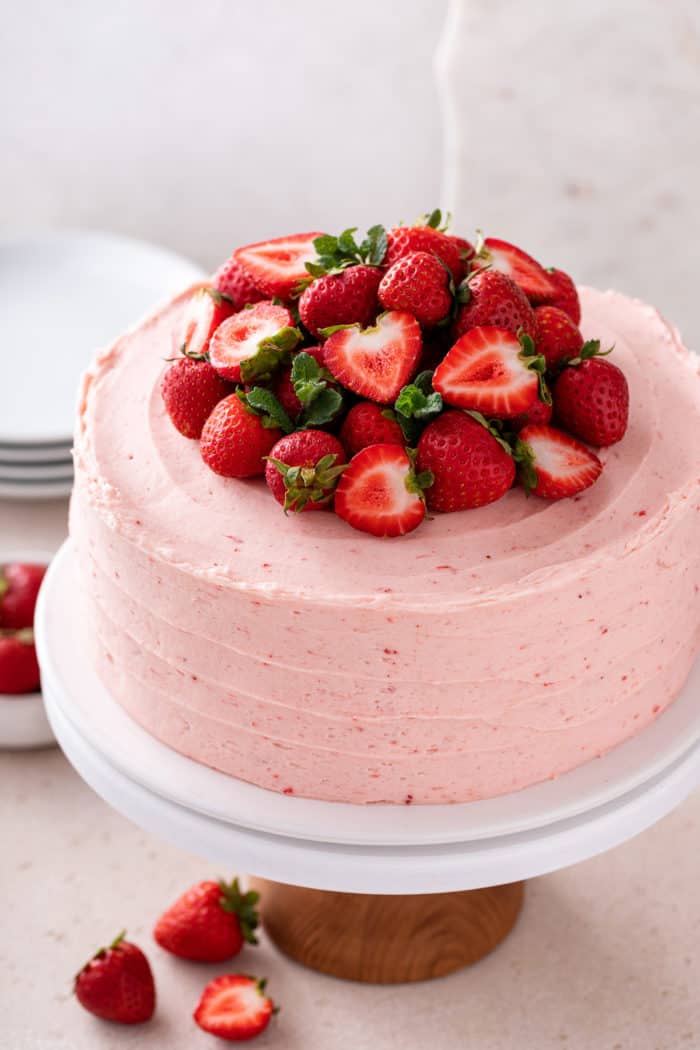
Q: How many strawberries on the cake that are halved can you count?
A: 8